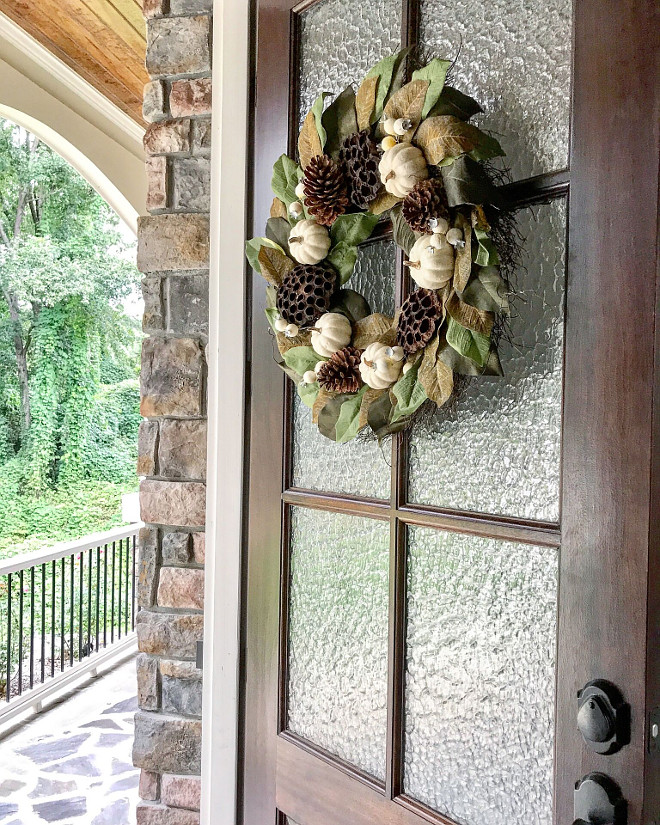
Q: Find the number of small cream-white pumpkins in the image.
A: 5